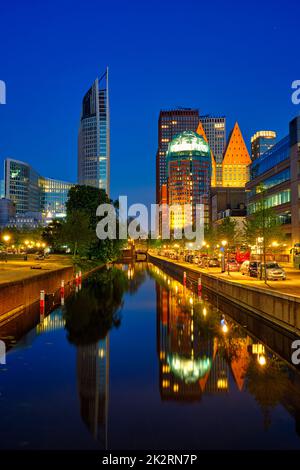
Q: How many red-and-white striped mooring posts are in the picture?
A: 6